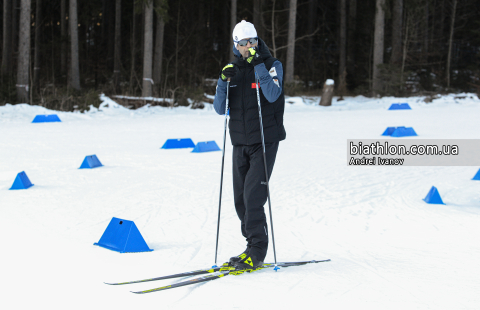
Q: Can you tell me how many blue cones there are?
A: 11